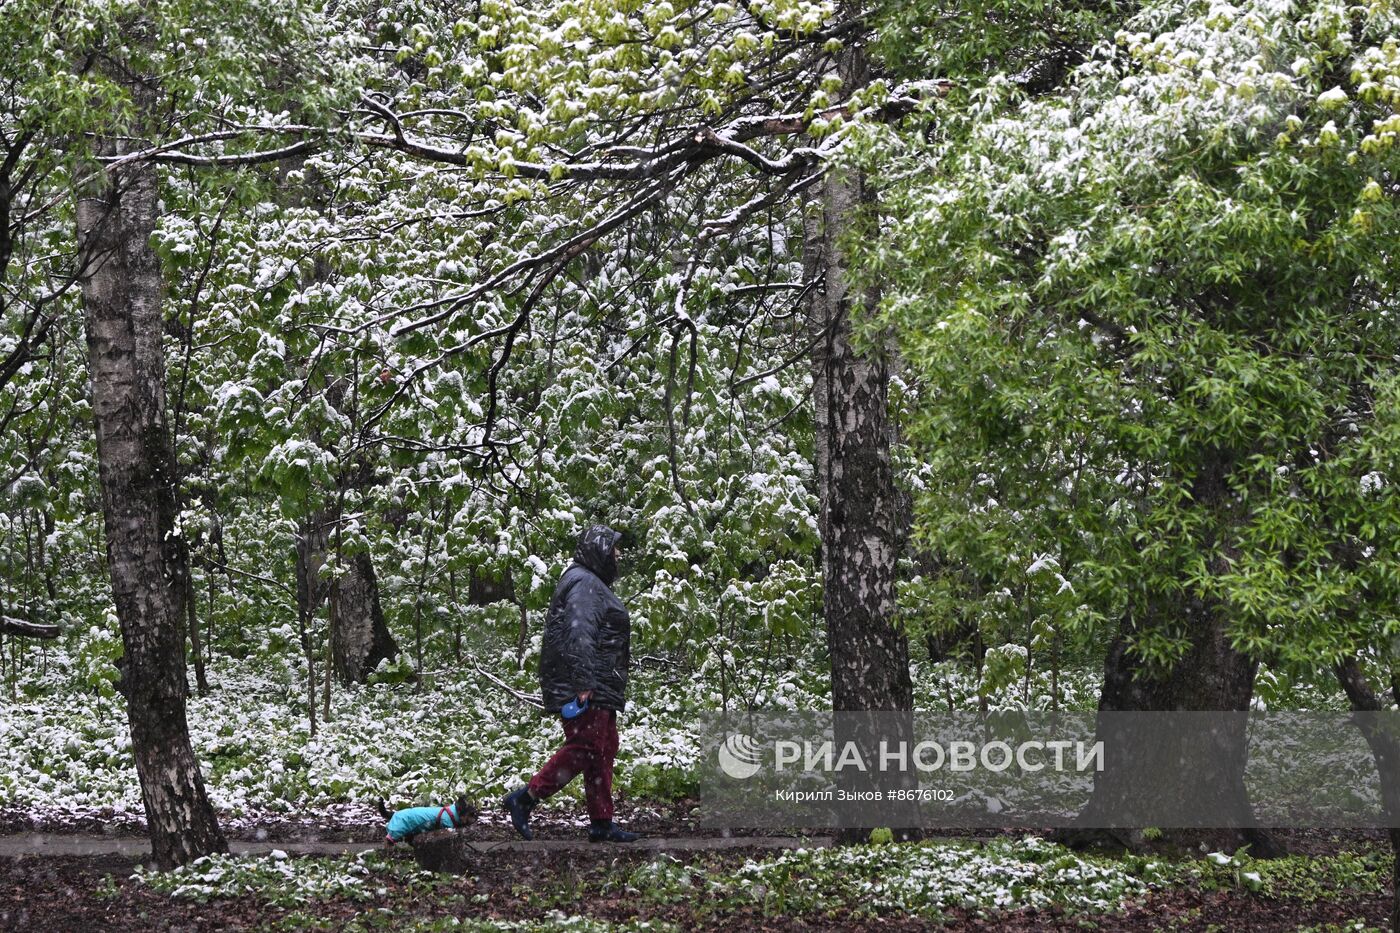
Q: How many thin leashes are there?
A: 1